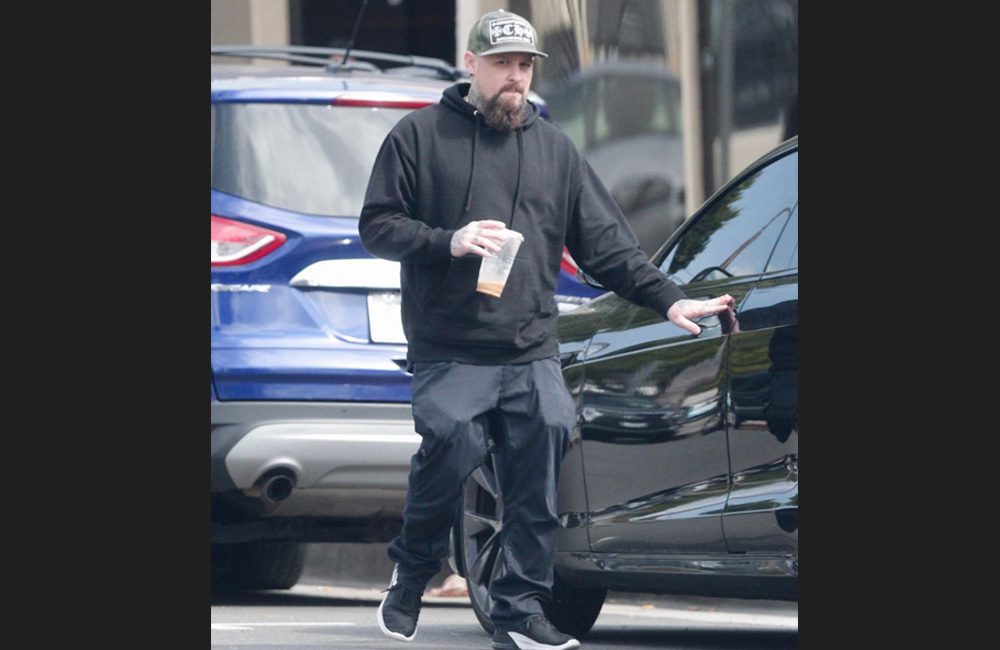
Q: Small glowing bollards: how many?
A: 0